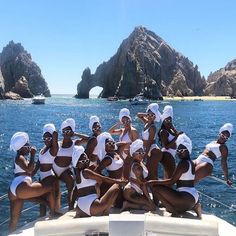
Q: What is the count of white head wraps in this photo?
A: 12